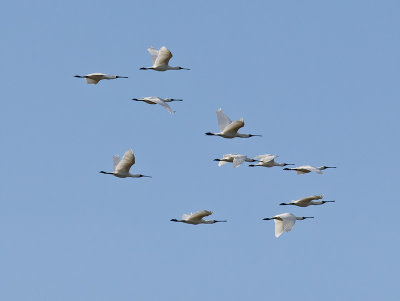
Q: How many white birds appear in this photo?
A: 11